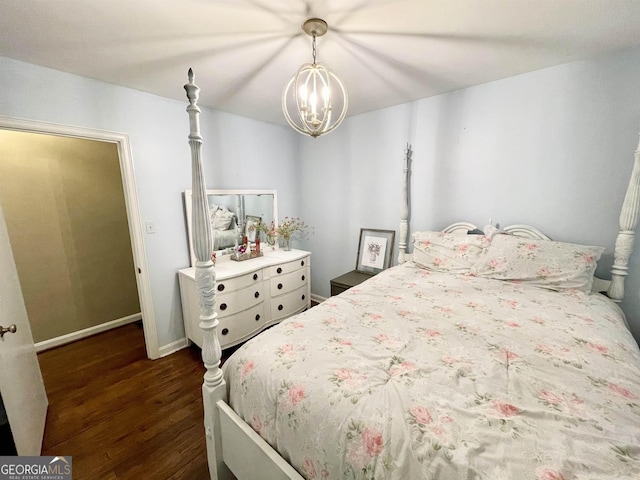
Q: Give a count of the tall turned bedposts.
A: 3